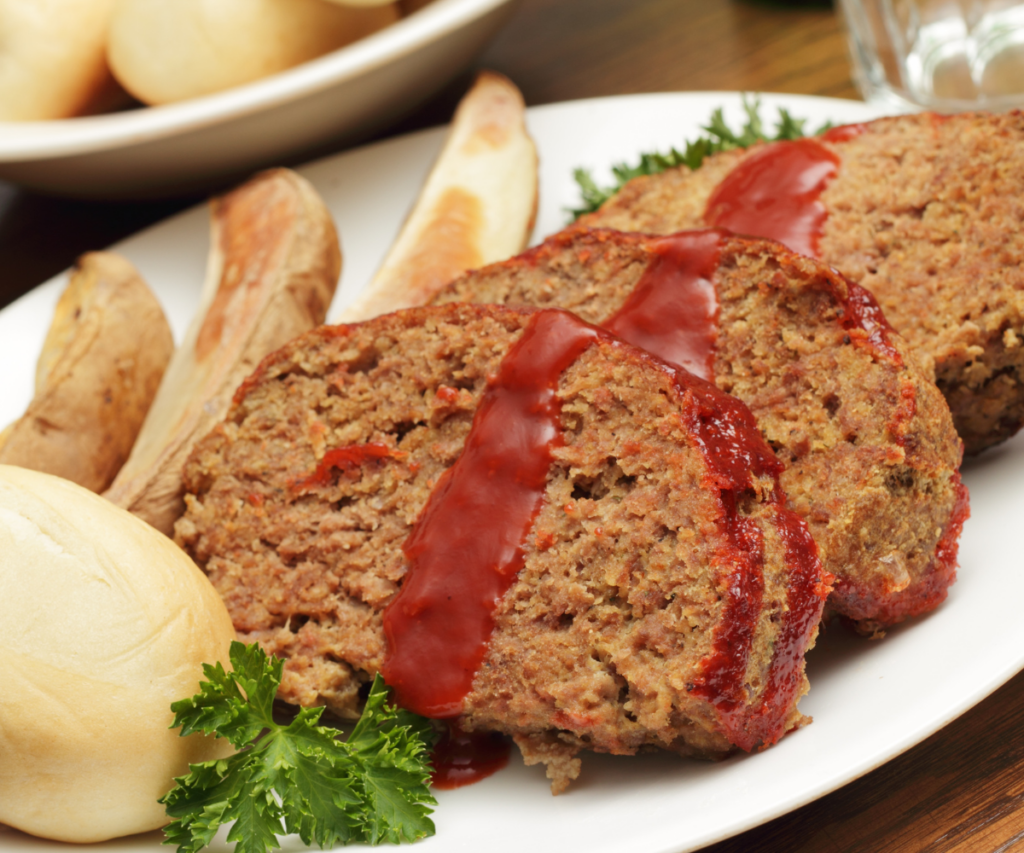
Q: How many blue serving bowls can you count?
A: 0